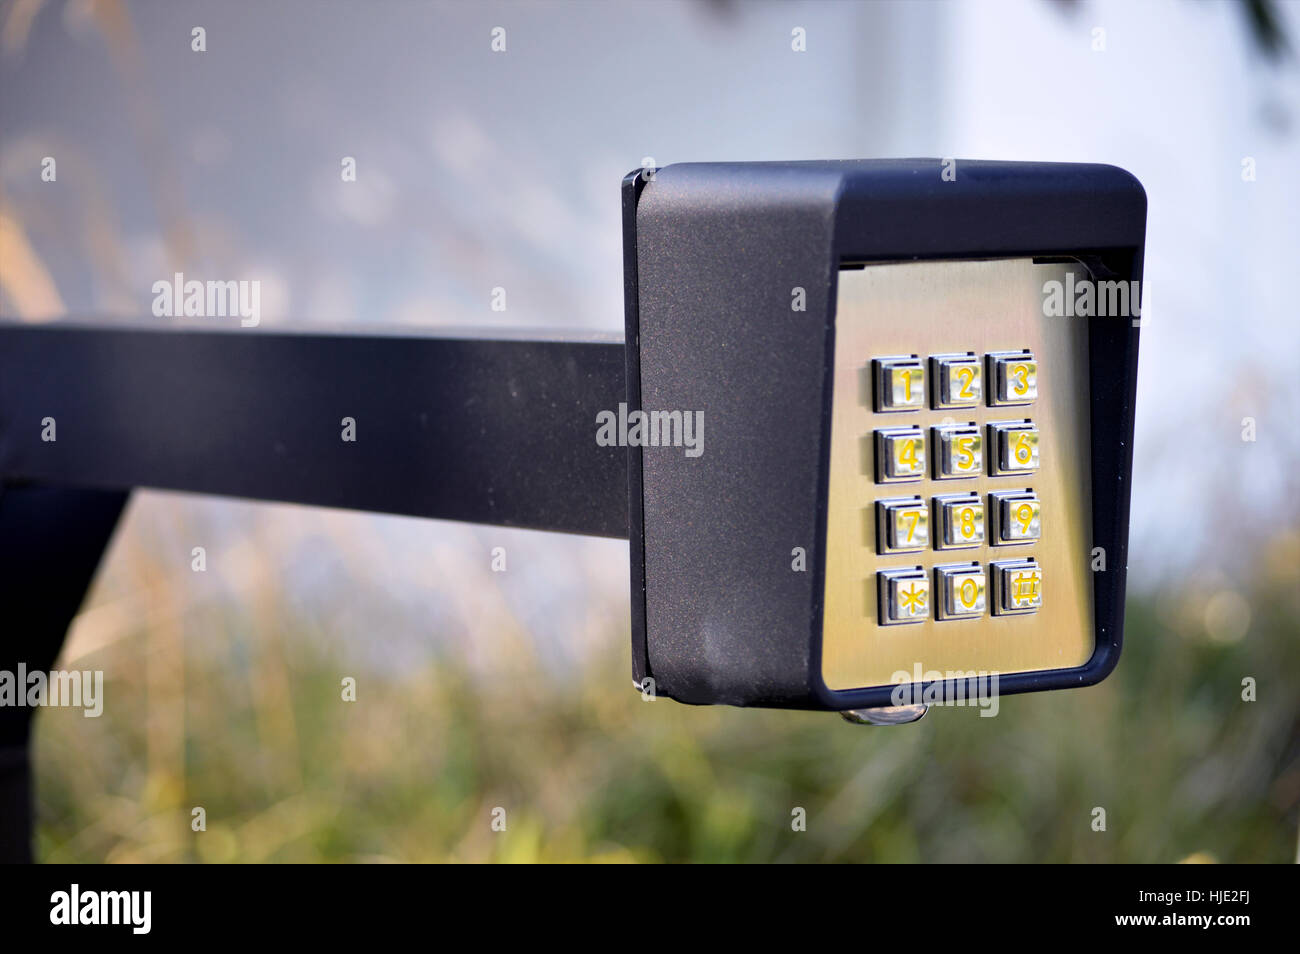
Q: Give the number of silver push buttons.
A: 12